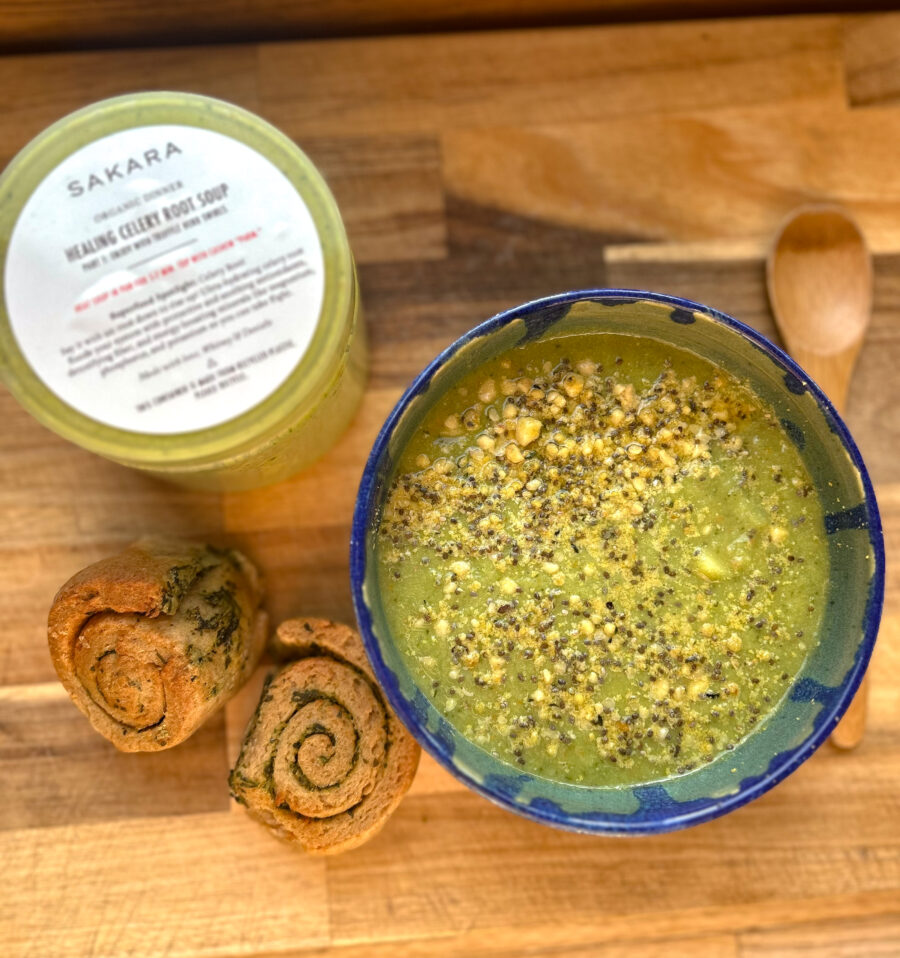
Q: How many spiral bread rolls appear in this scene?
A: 2